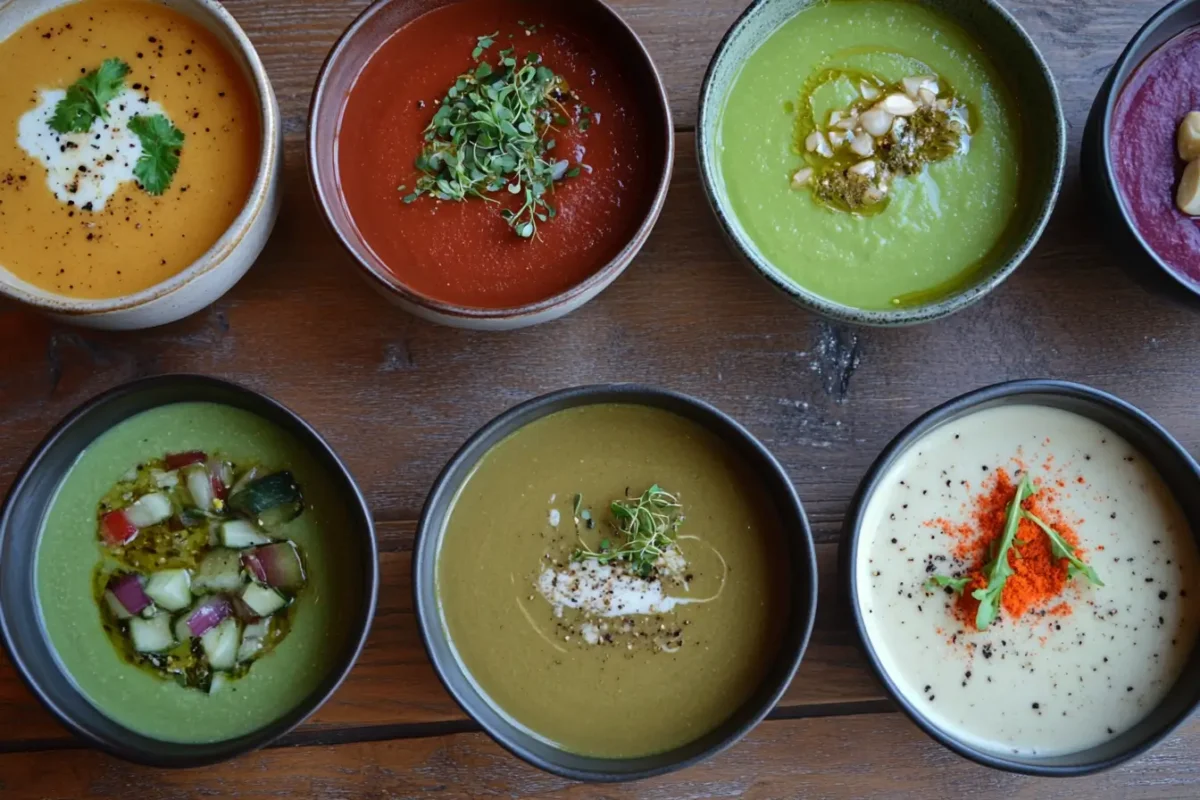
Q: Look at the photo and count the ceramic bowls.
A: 7